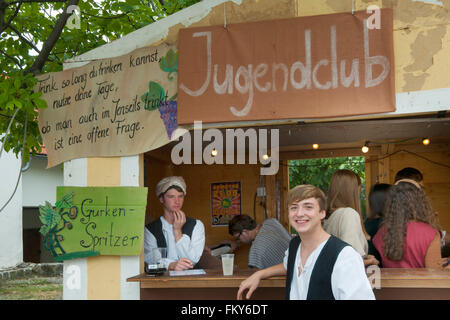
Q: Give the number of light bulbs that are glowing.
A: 5